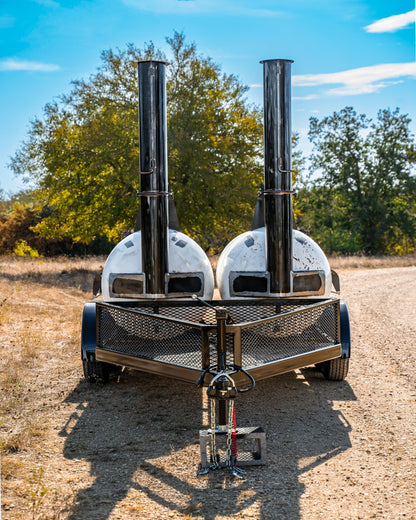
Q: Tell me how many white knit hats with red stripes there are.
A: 0